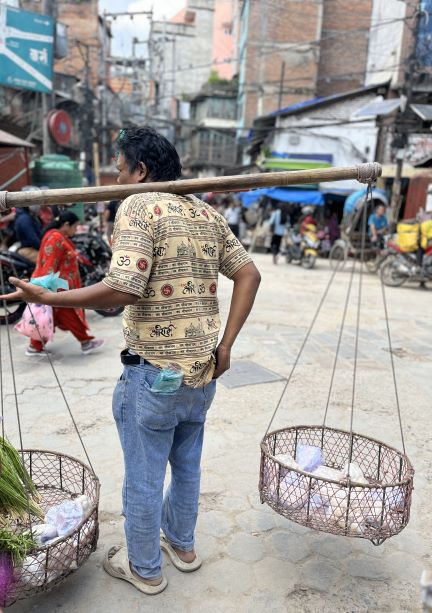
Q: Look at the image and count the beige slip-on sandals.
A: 2